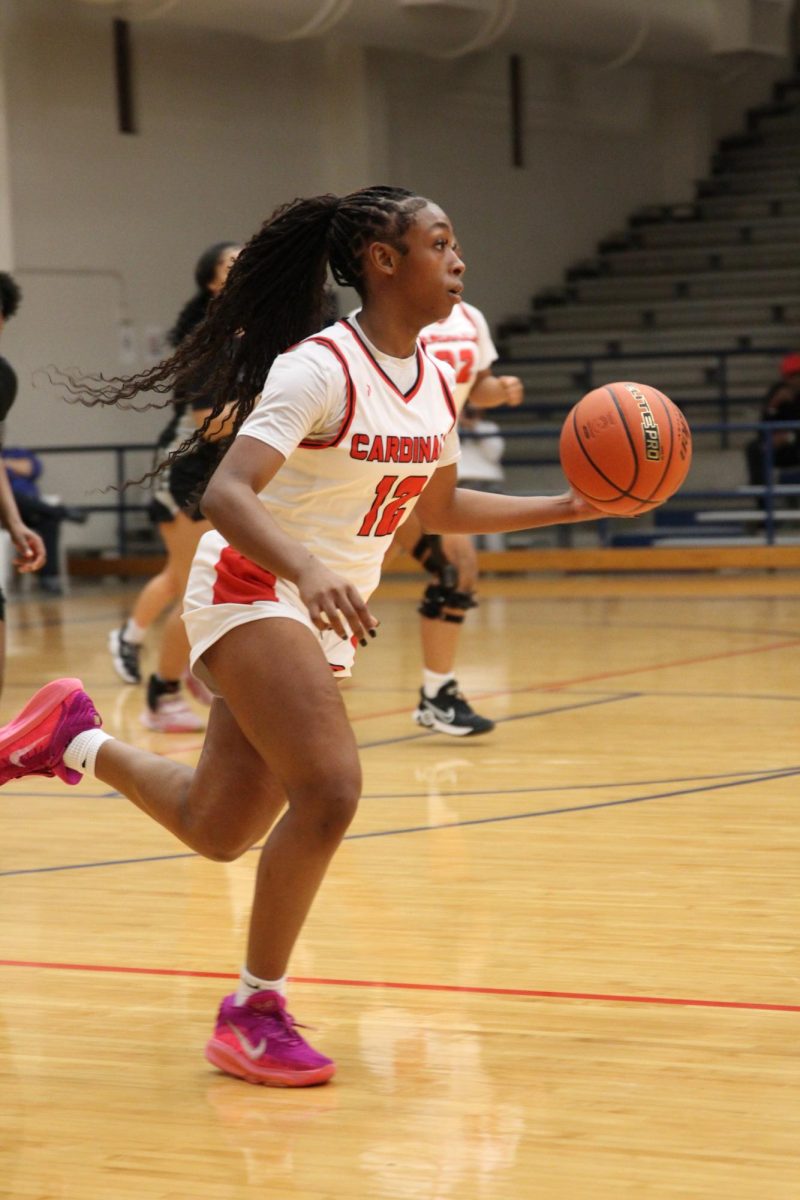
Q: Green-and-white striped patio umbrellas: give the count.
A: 0